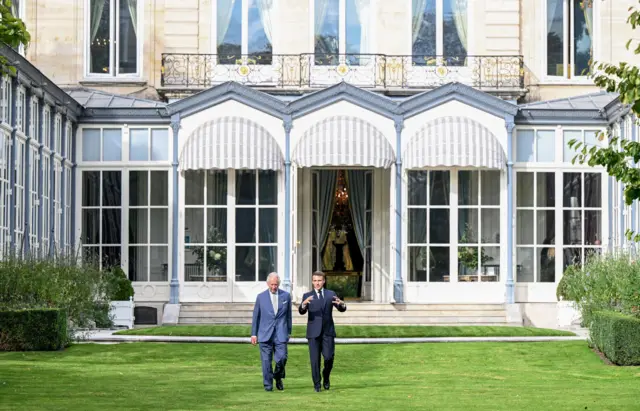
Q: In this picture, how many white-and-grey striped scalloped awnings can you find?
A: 3